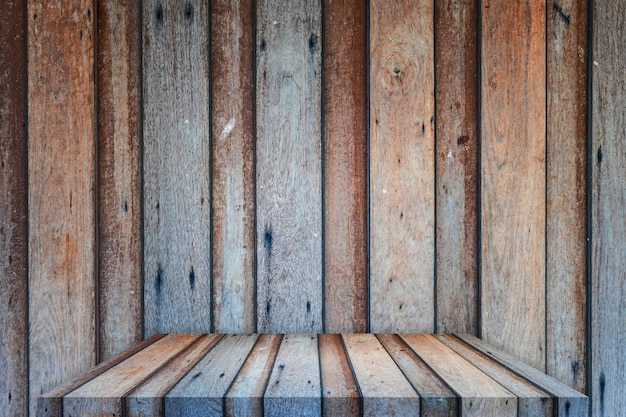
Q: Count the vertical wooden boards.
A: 12